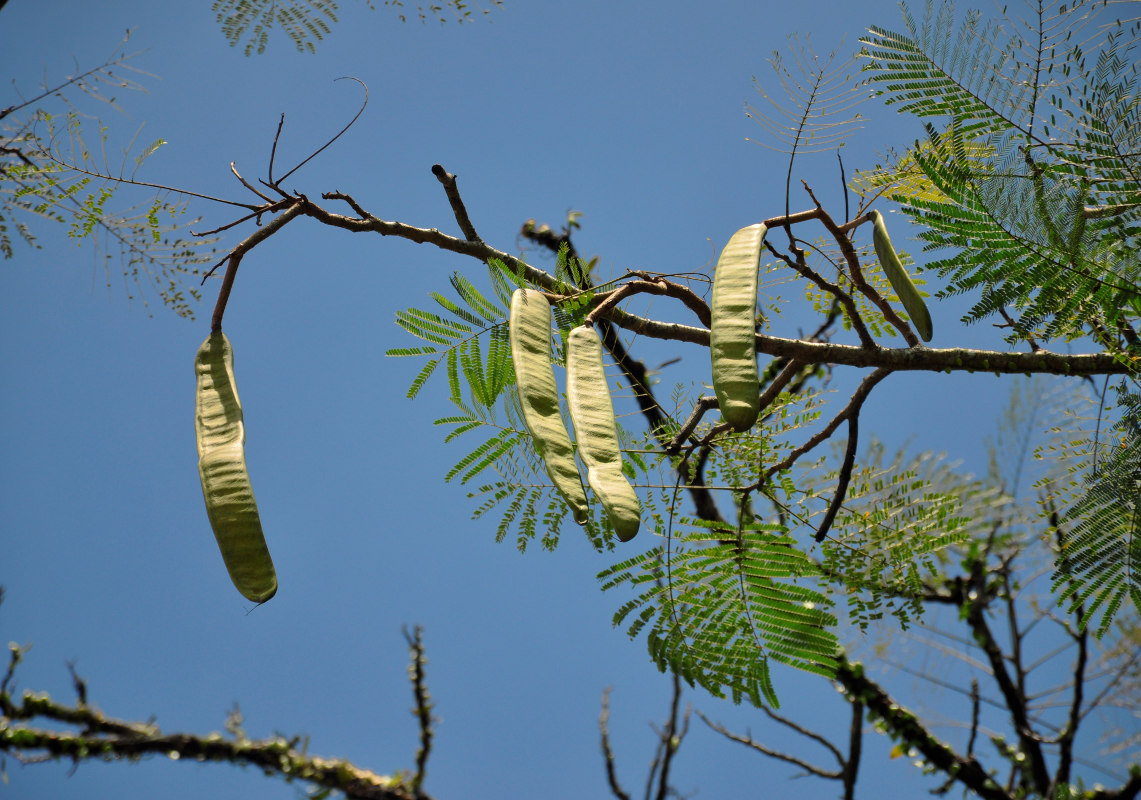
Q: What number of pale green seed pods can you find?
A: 5